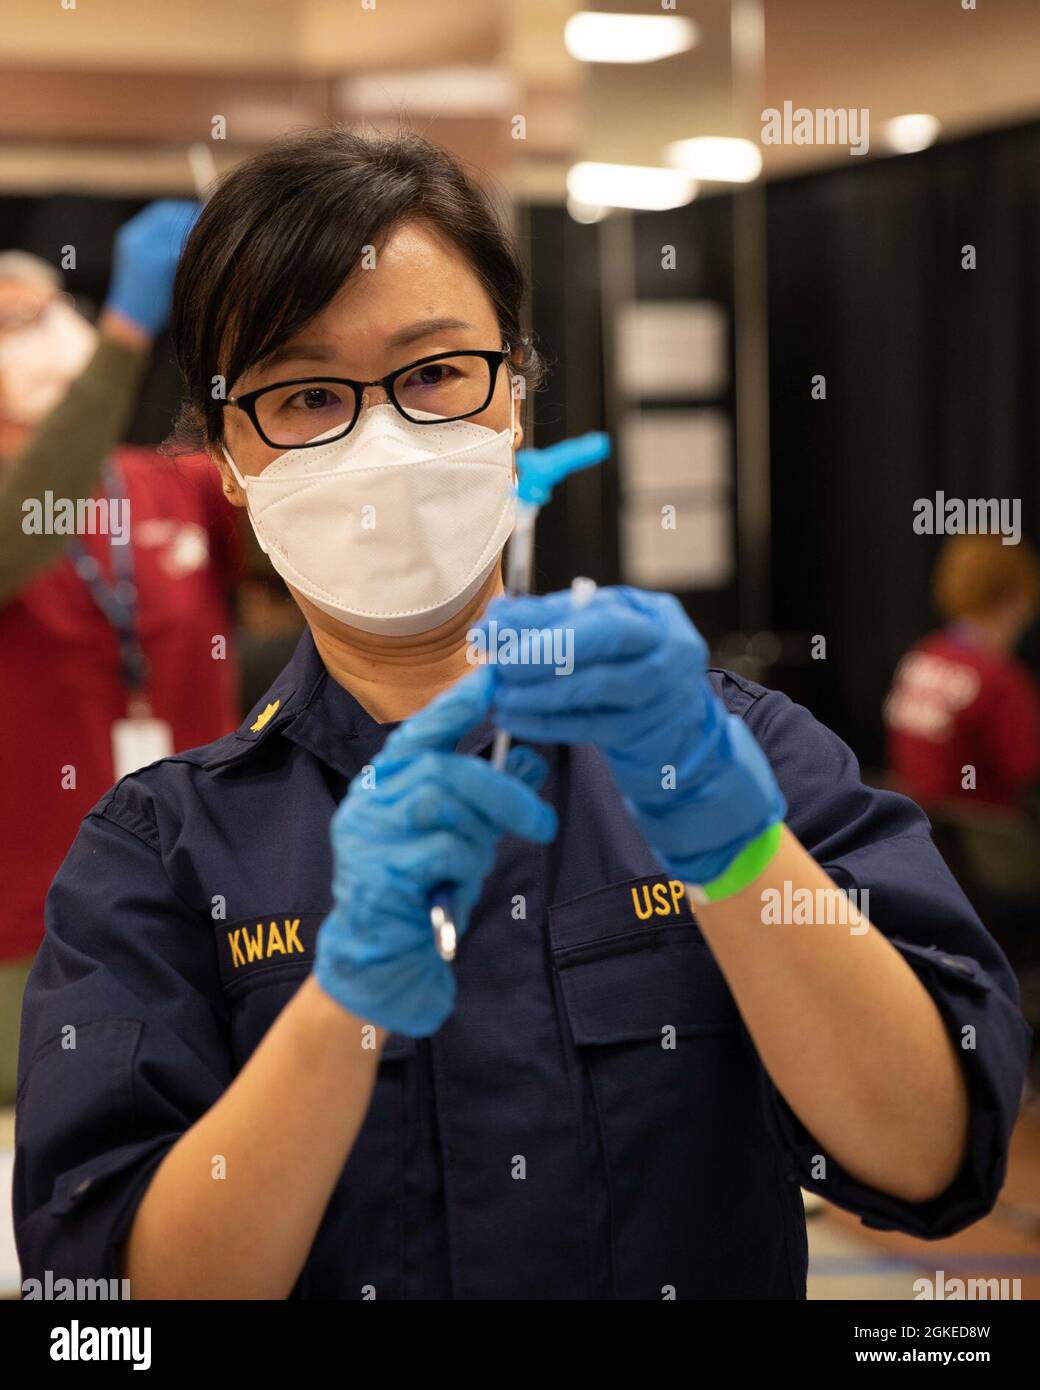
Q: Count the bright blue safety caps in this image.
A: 1